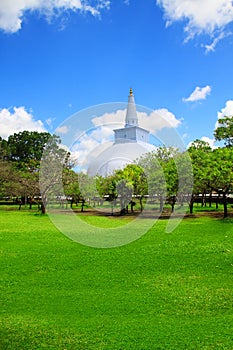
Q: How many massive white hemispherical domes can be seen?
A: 1